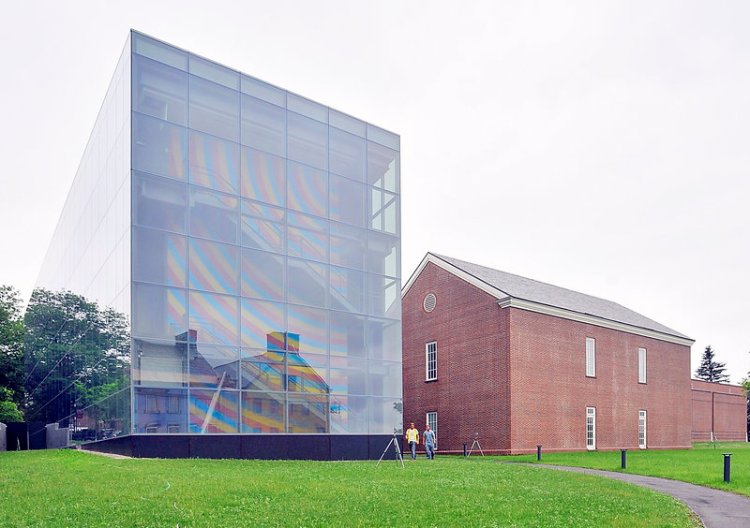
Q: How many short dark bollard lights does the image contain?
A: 4